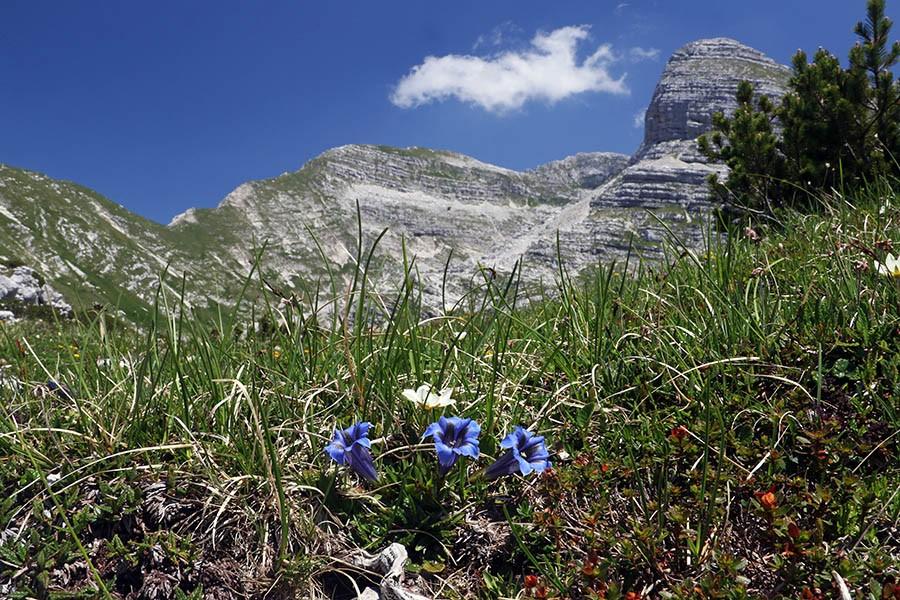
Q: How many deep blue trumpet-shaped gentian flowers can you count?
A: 3